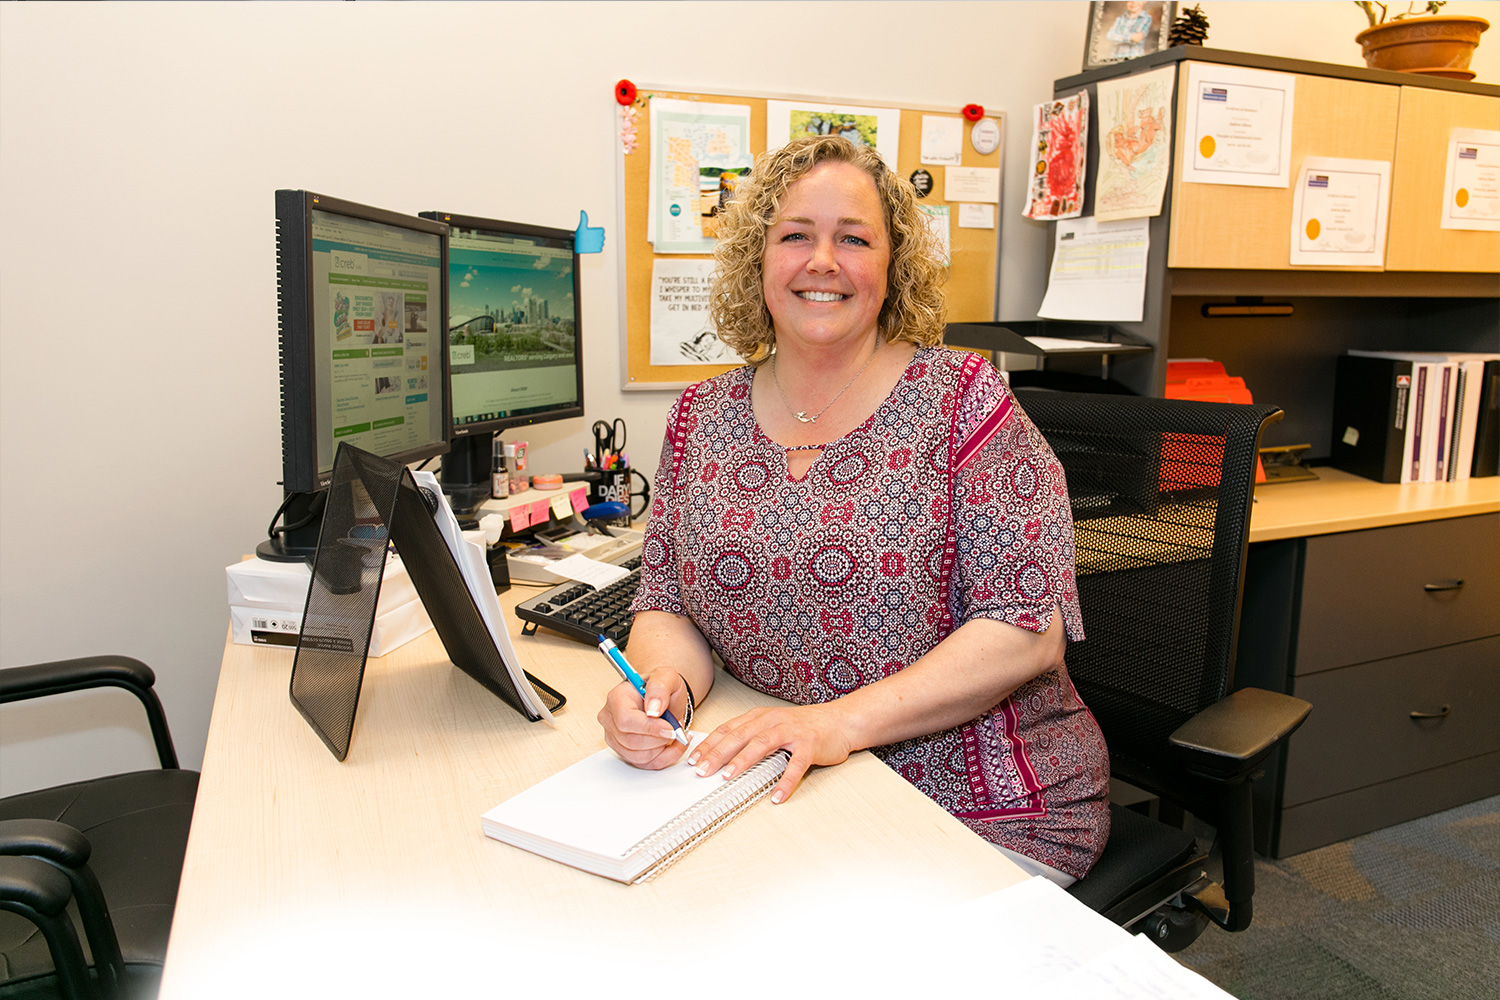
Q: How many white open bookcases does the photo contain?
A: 0